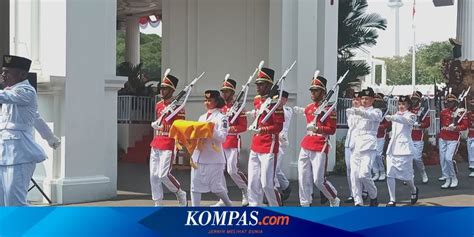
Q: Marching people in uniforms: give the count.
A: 14